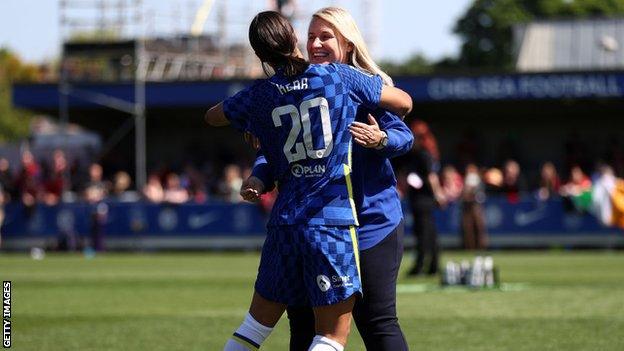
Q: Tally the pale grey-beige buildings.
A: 1